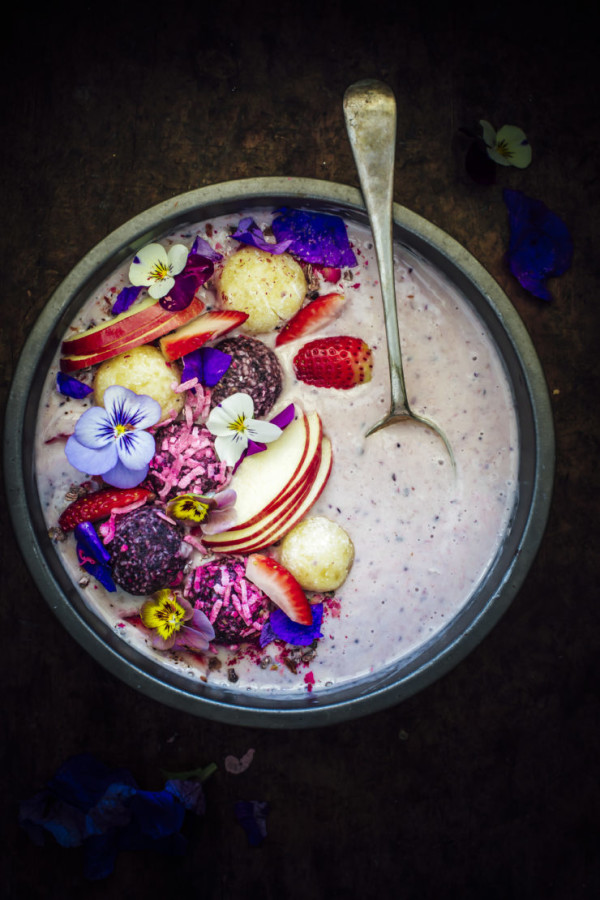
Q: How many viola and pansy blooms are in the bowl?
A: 5